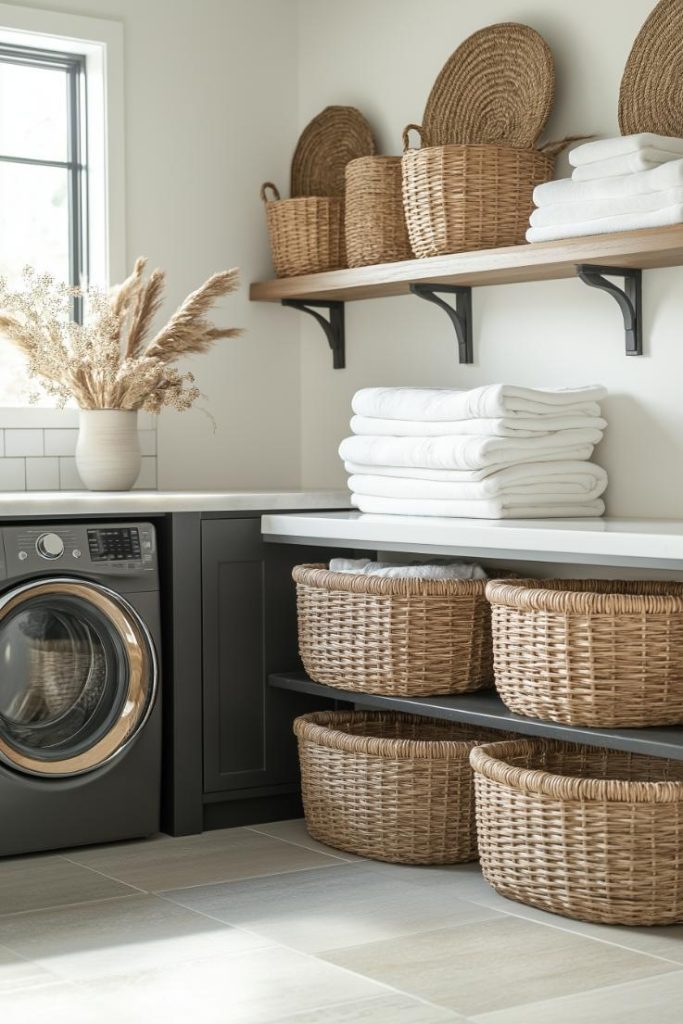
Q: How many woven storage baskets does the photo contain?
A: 7